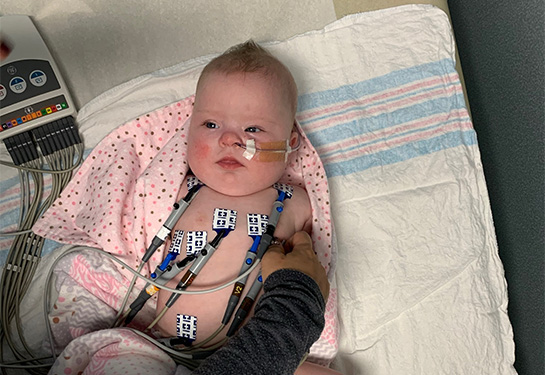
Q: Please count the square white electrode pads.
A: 7